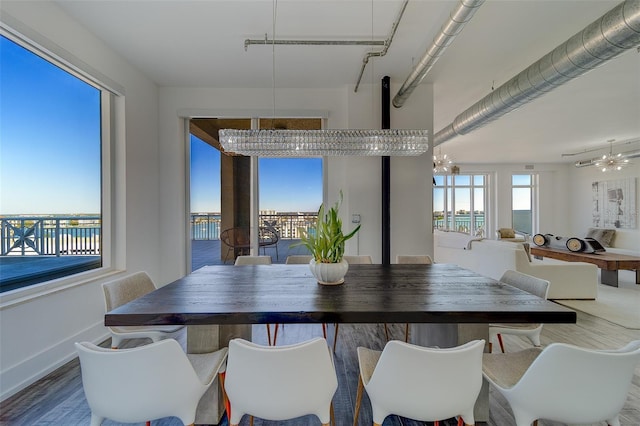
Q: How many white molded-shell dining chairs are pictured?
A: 10